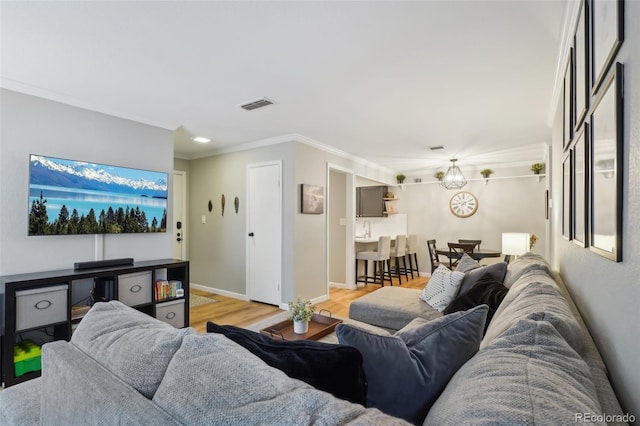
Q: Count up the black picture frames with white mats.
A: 6